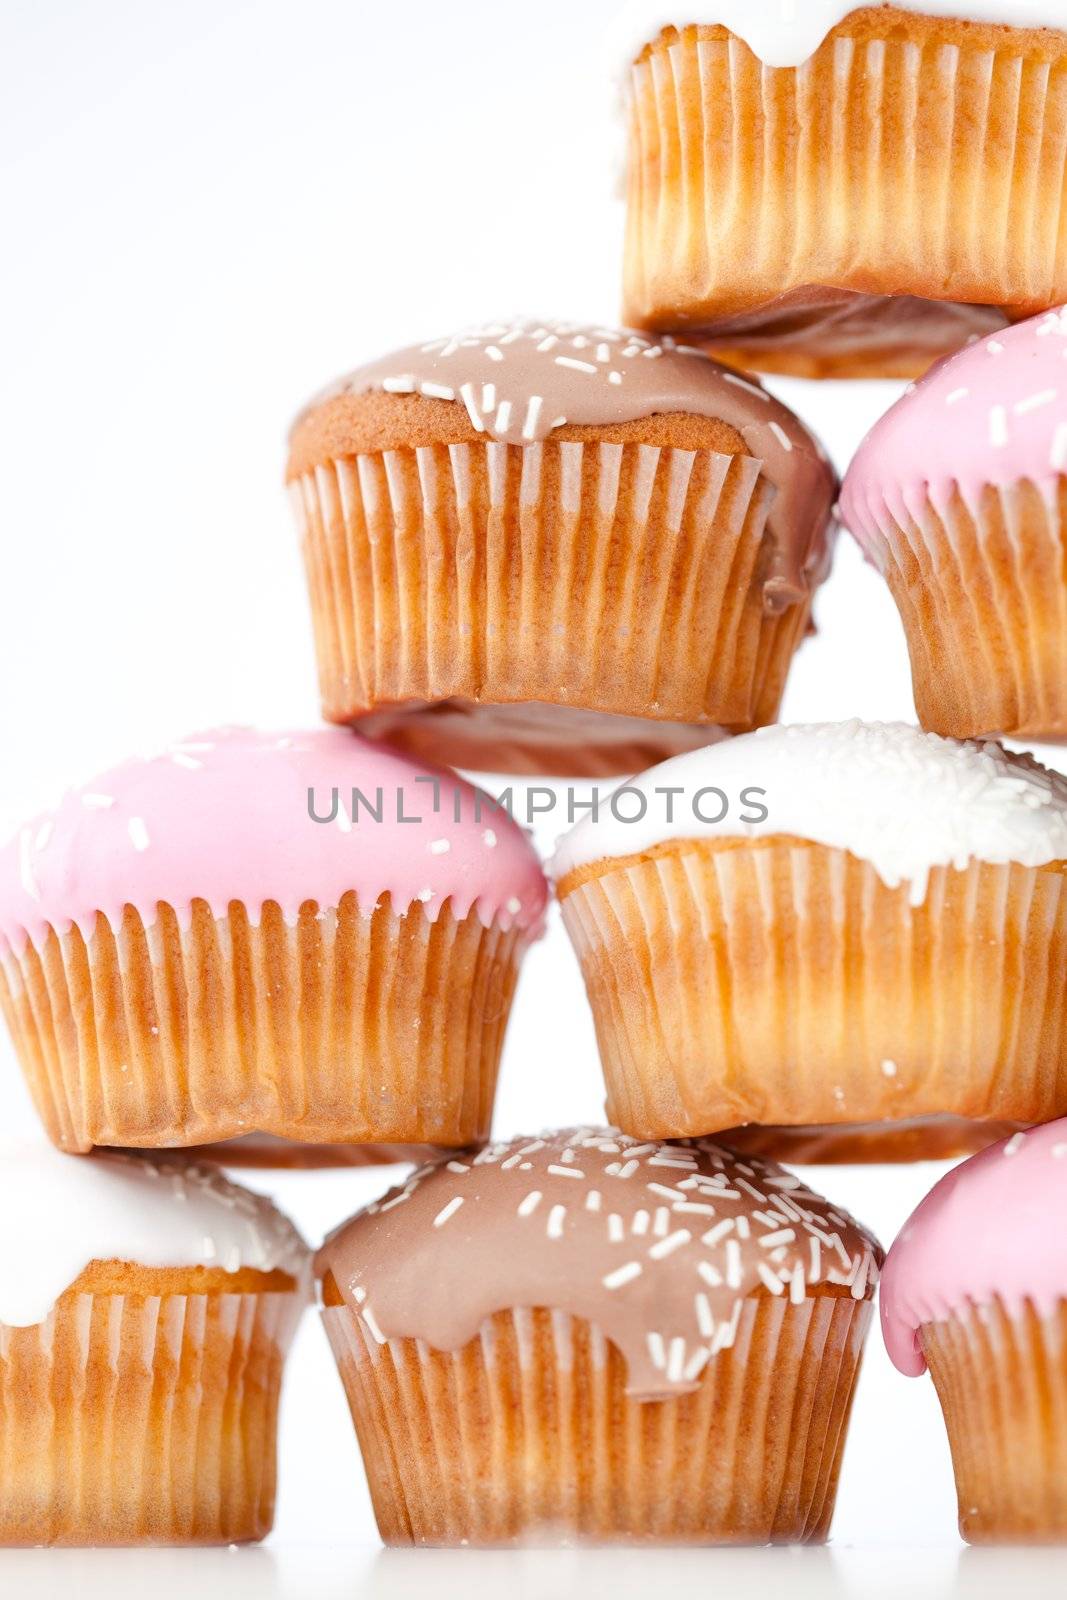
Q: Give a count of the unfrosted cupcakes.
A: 0